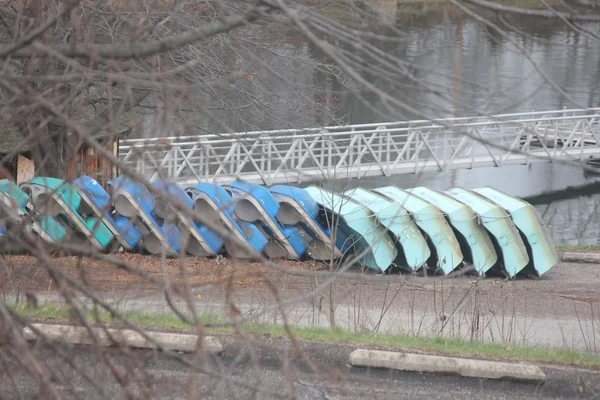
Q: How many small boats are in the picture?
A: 14